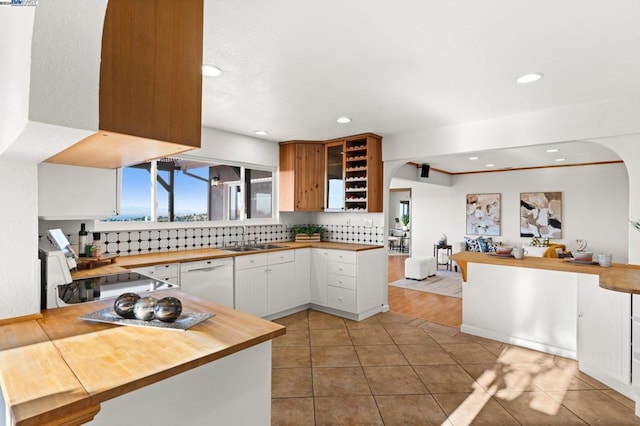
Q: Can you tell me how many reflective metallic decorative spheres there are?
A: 3